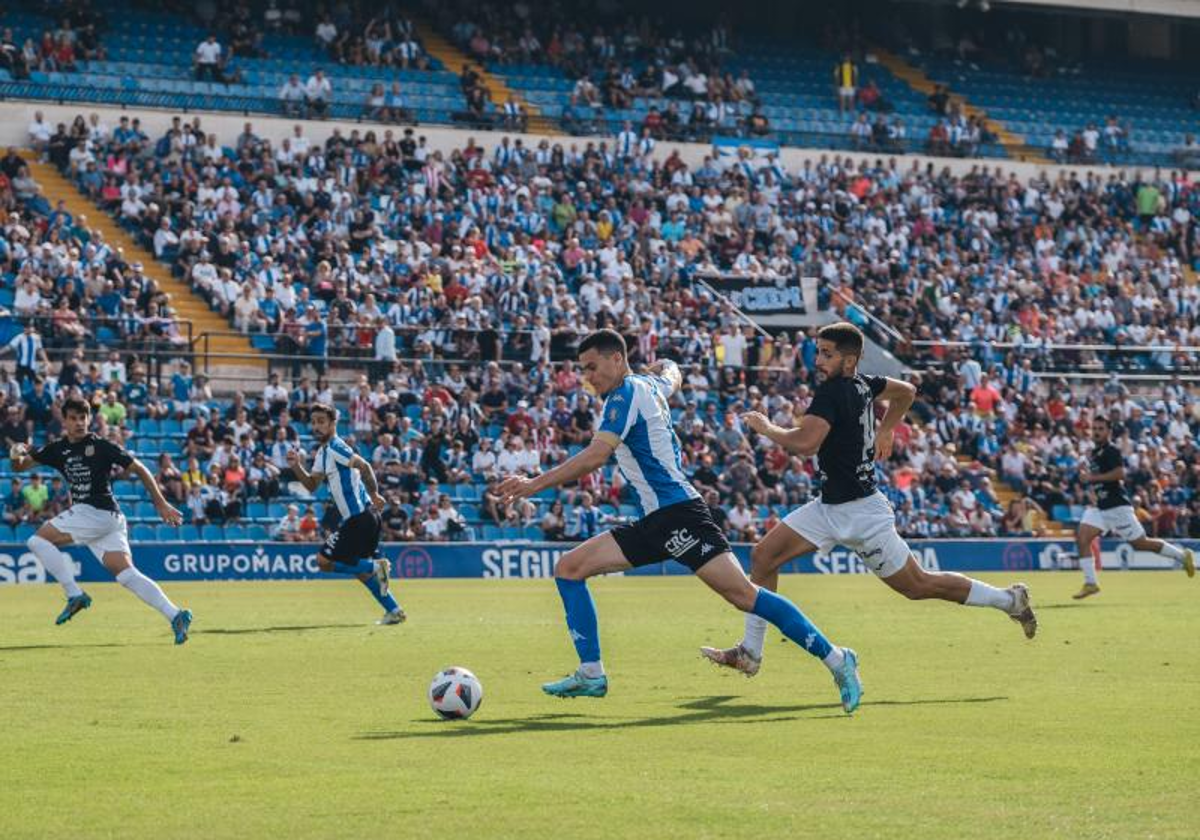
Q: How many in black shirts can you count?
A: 3